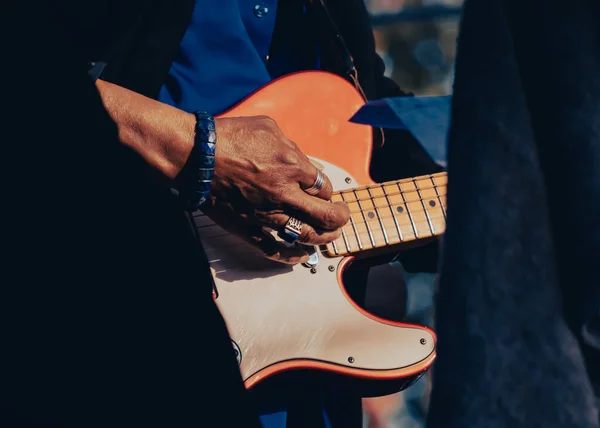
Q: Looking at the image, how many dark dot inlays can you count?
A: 3